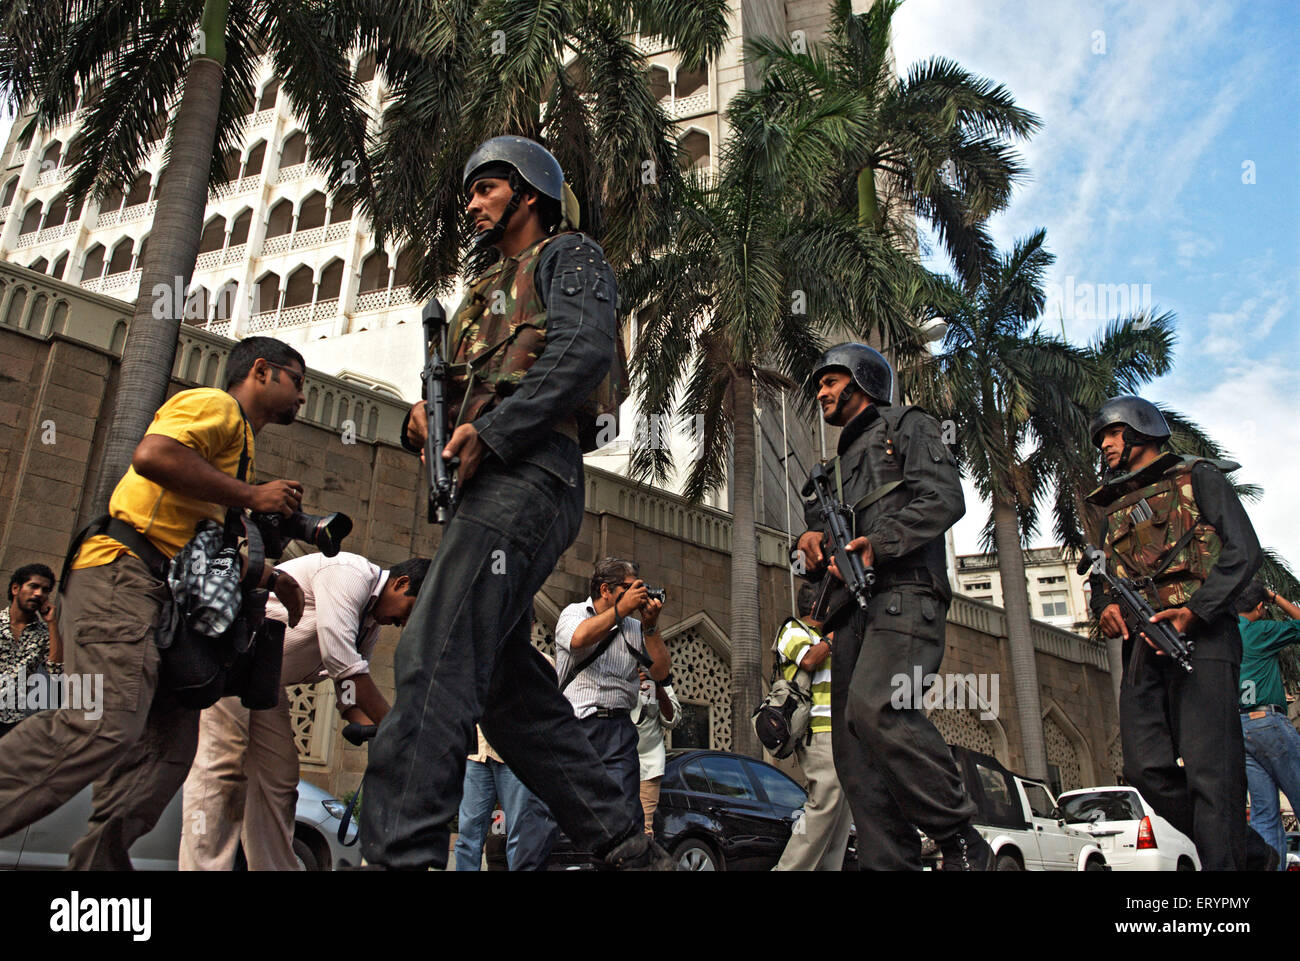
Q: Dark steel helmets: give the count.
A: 3